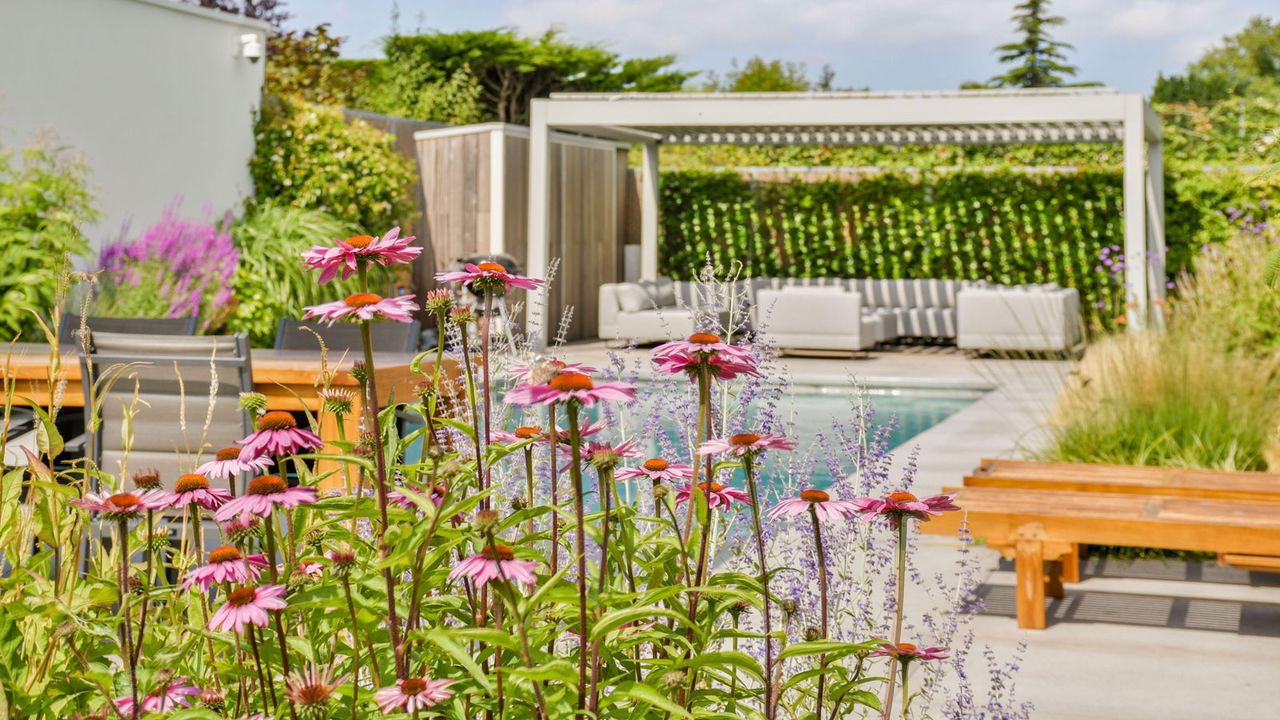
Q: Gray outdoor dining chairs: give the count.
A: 3